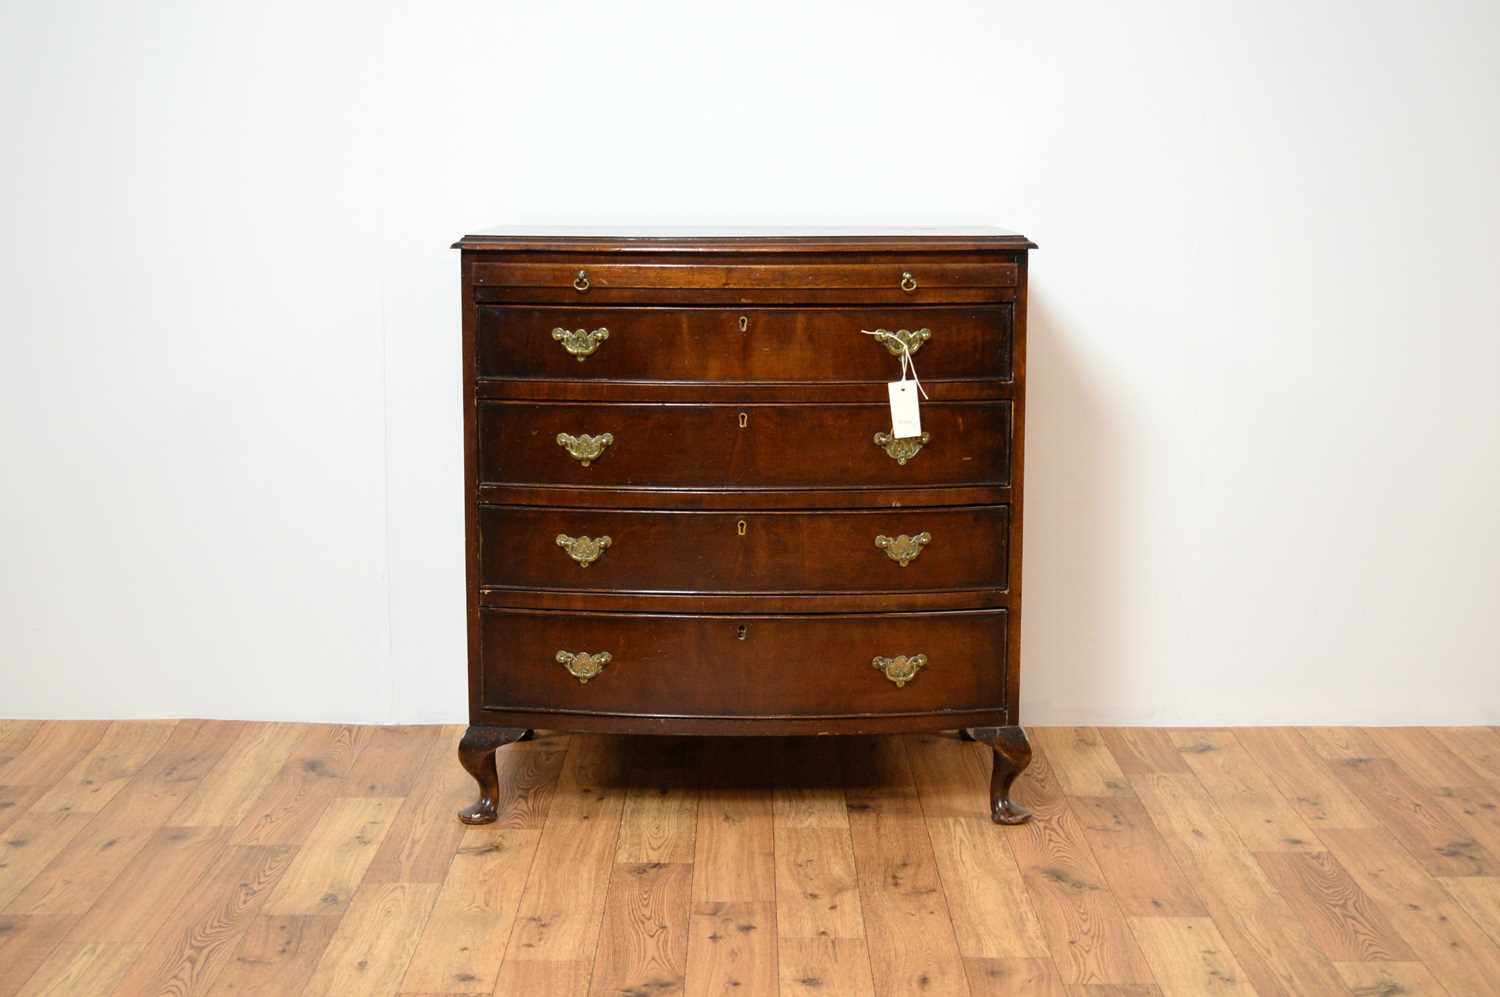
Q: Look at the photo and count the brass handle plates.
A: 8